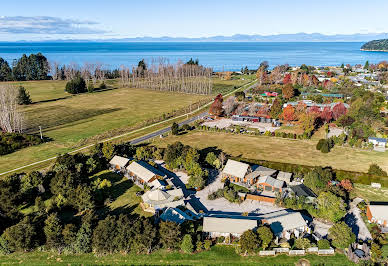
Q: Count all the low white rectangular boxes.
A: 5